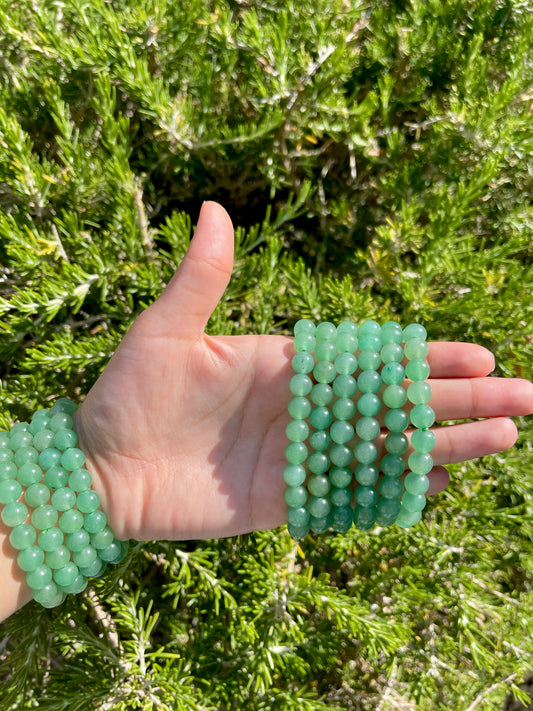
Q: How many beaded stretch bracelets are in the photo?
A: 10